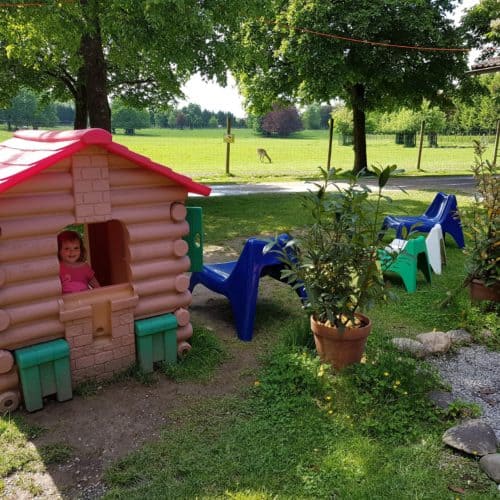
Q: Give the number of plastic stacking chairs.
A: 4